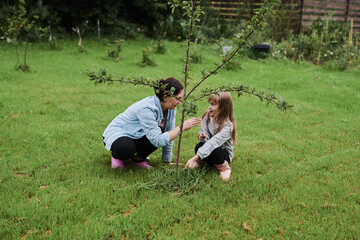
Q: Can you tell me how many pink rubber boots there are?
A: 4